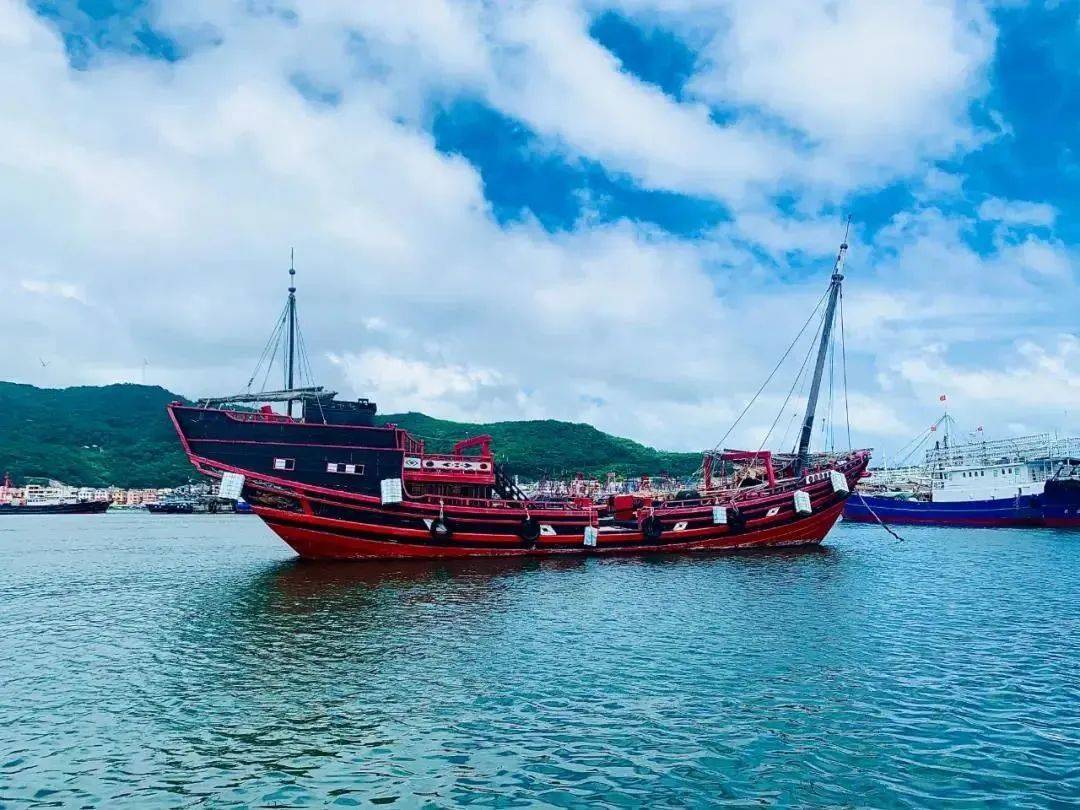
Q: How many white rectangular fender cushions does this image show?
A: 6